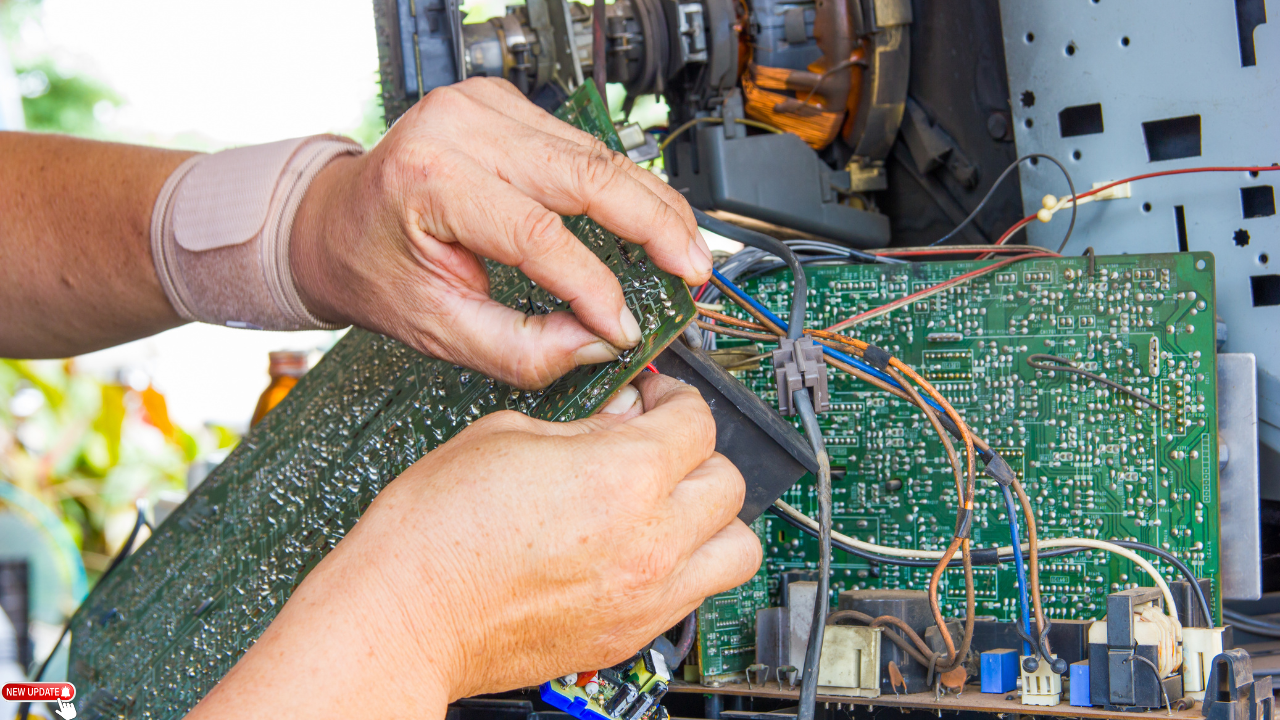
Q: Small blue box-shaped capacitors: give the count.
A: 2